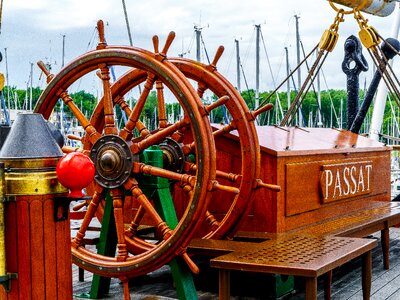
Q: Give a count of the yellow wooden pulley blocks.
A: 2